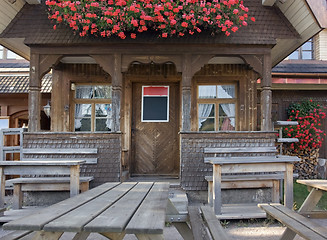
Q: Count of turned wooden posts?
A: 4